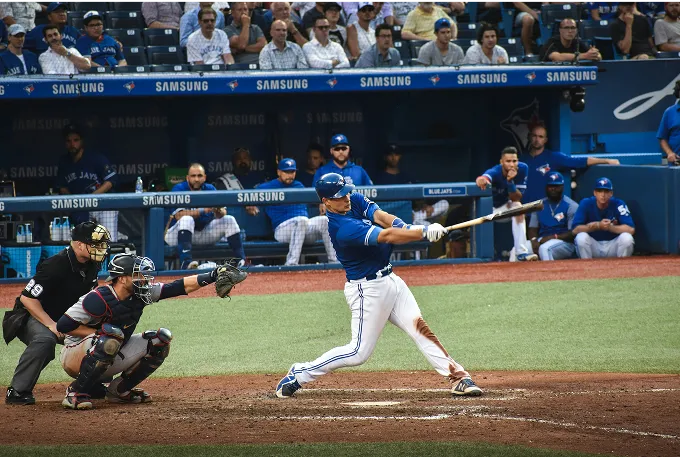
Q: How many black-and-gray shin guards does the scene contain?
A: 2